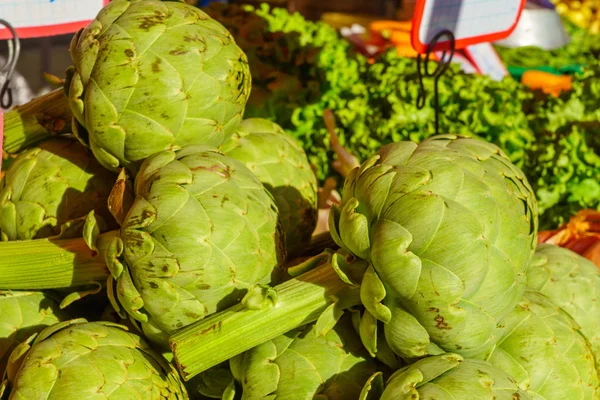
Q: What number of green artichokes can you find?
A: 11